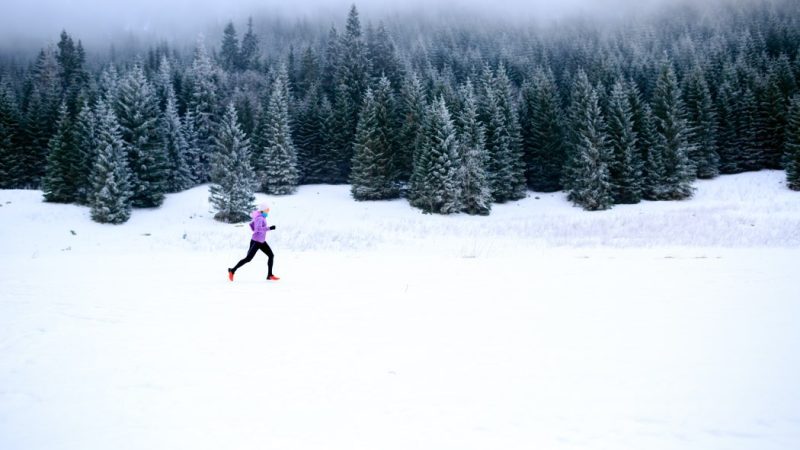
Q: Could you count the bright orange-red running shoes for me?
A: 2